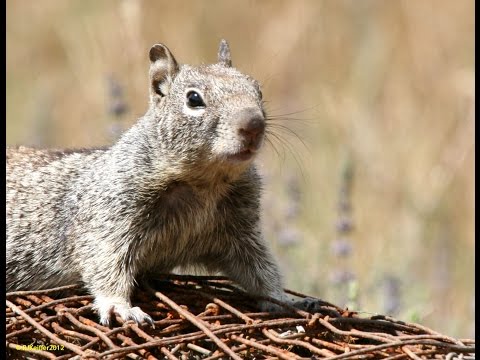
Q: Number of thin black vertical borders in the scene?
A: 2